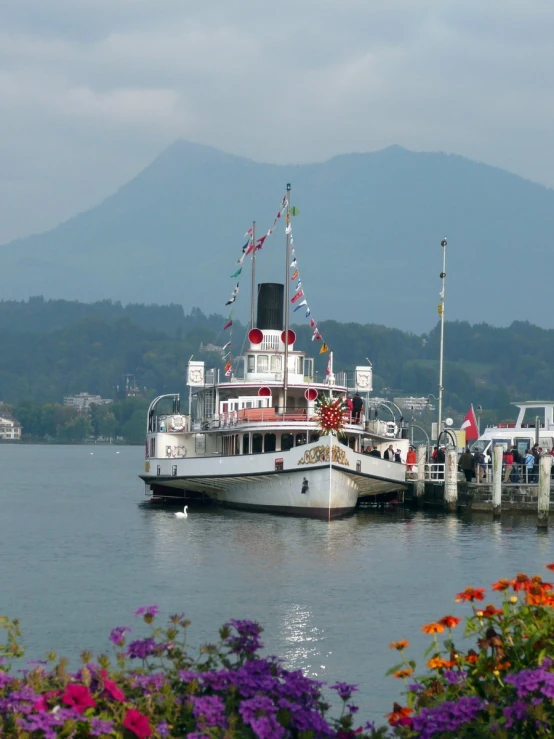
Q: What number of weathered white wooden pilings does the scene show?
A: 4